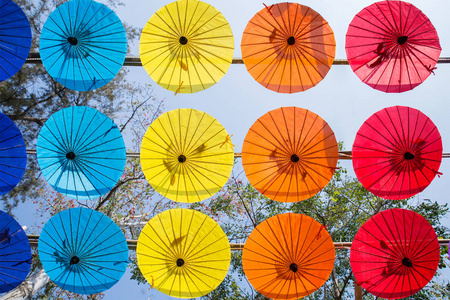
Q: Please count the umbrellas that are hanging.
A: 15